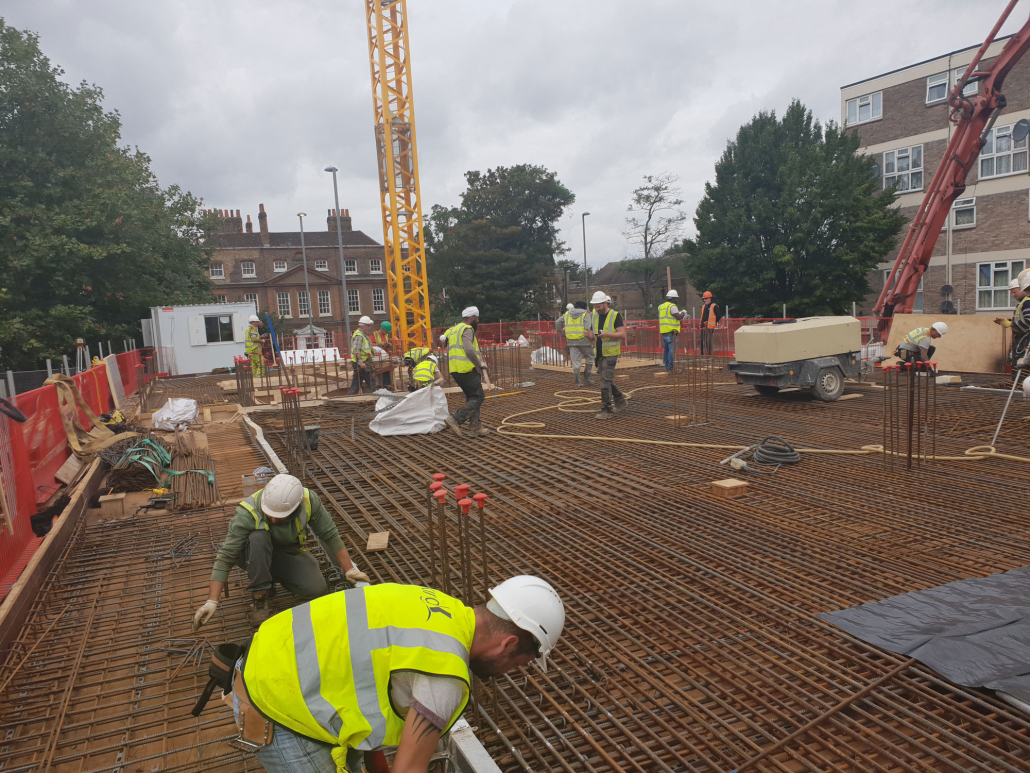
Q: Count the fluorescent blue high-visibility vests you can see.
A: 0